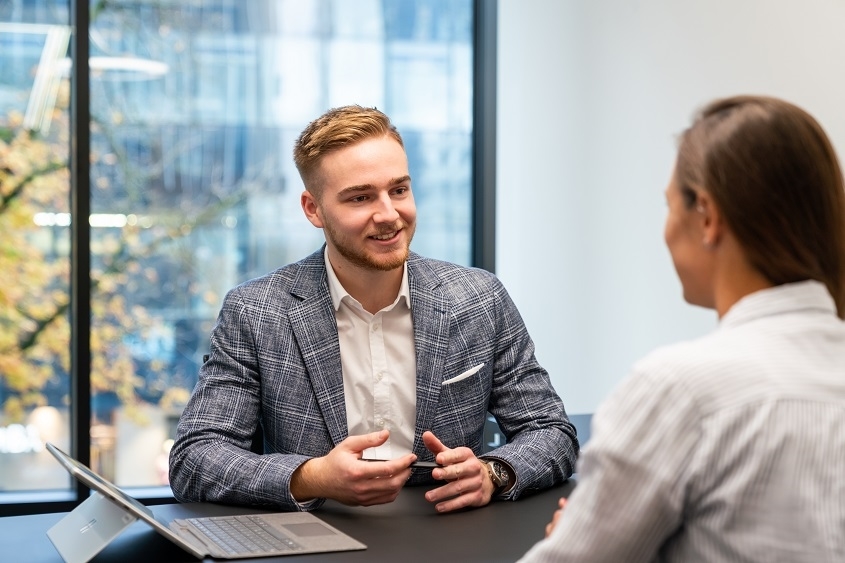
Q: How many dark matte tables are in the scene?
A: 1